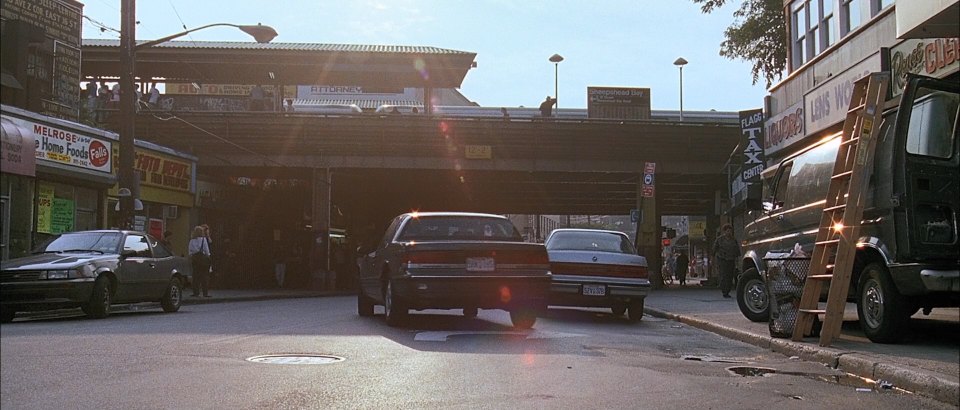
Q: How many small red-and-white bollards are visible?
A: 0